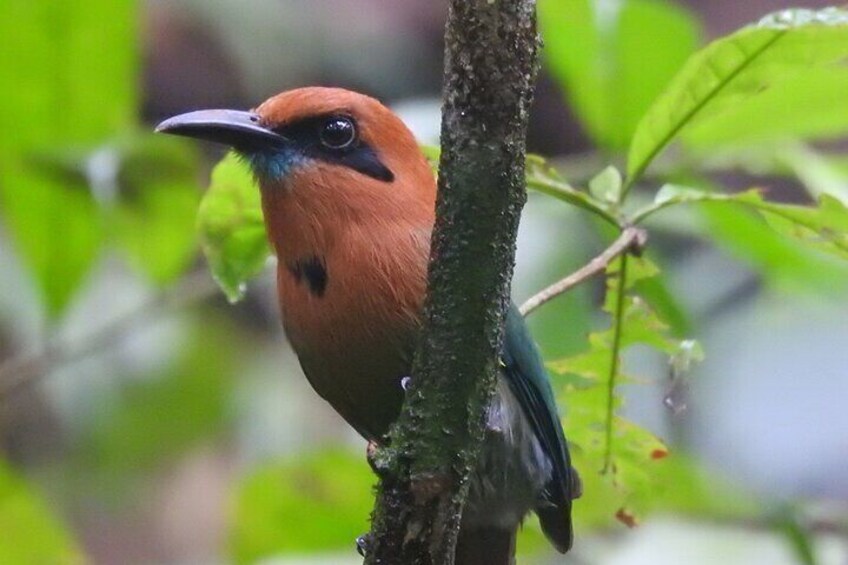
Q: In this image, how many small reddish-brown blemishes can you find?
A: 2